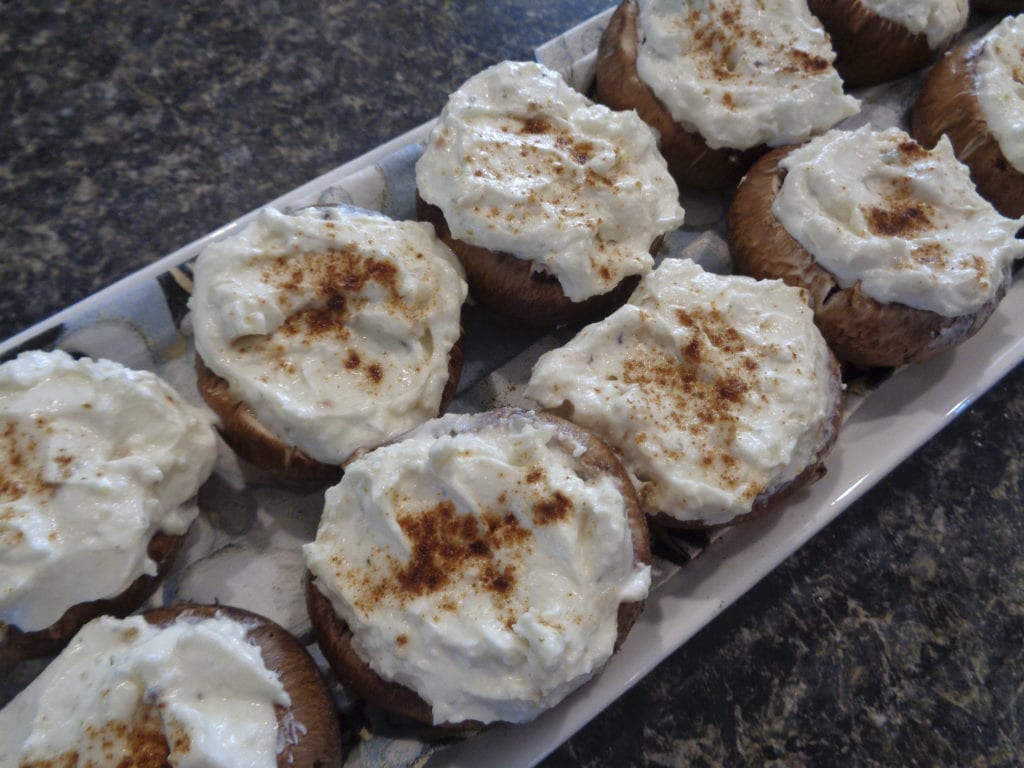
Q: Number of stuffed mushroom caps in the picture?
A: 10